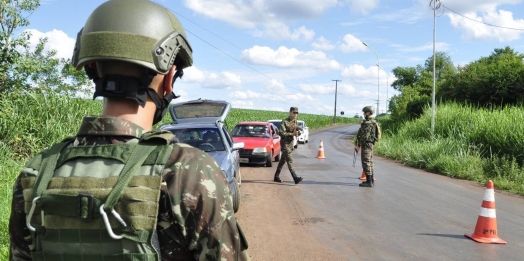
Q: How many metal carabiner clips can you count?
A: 2